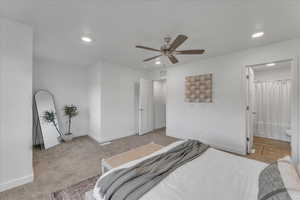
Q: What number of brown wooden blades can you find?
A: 5